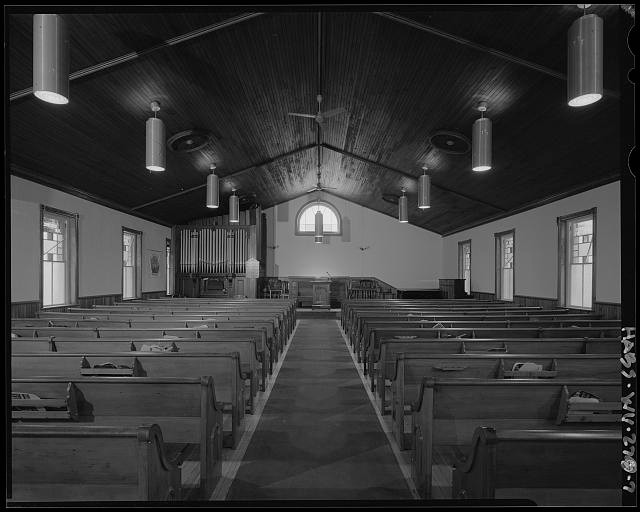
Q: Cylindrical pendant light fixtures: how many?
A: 9